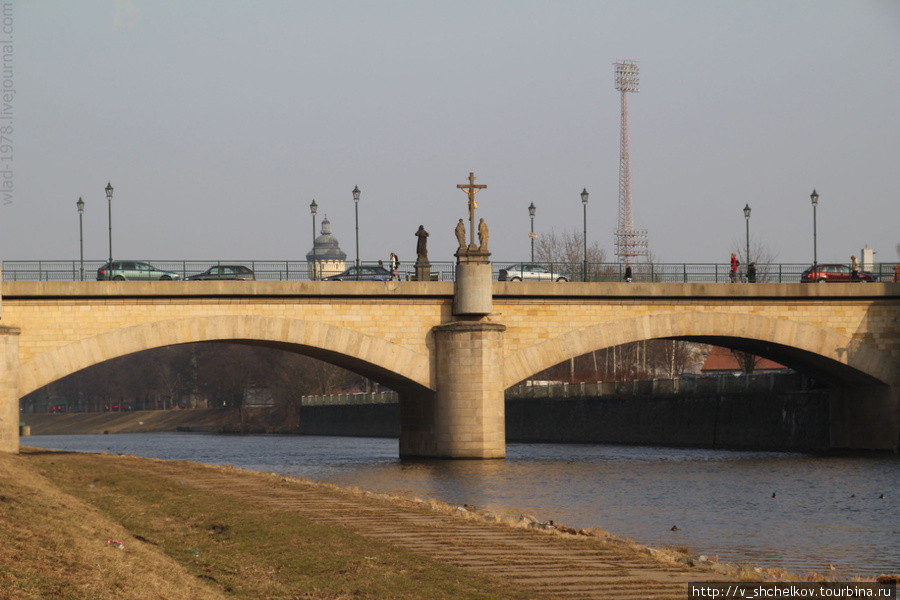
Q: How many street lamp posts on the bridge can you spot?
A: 8